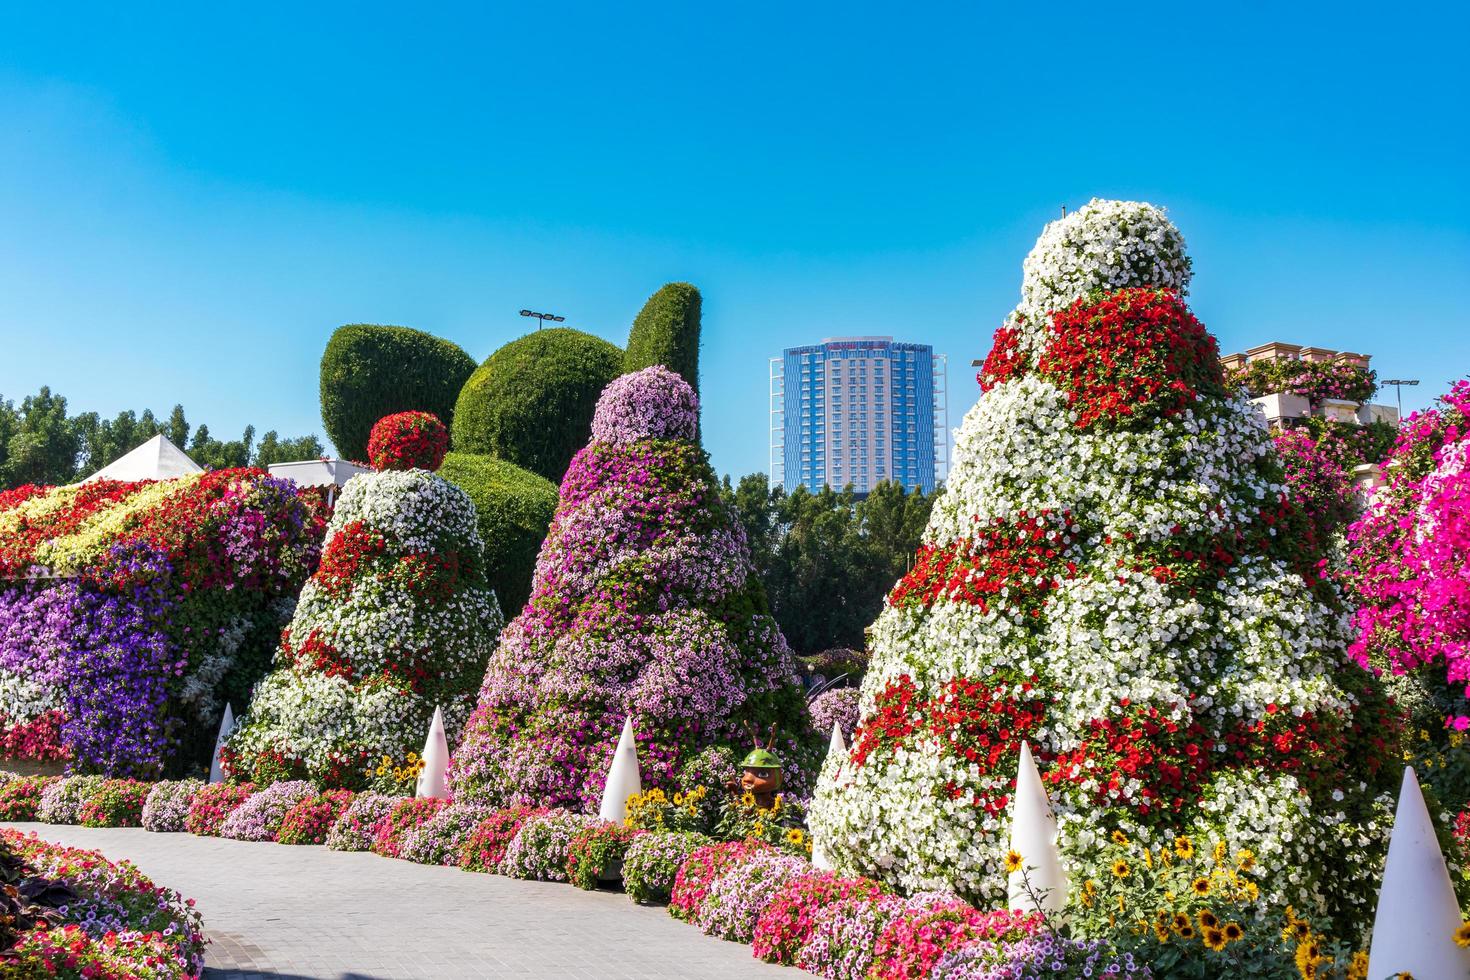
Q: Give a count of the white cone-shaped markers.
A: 6